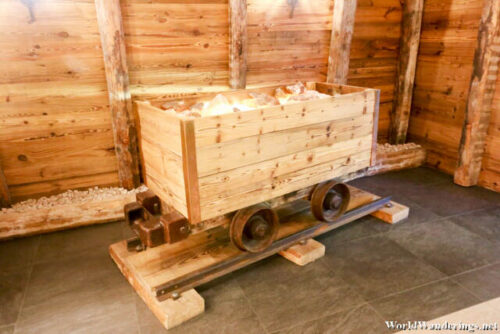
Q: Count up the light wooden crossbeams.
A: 3